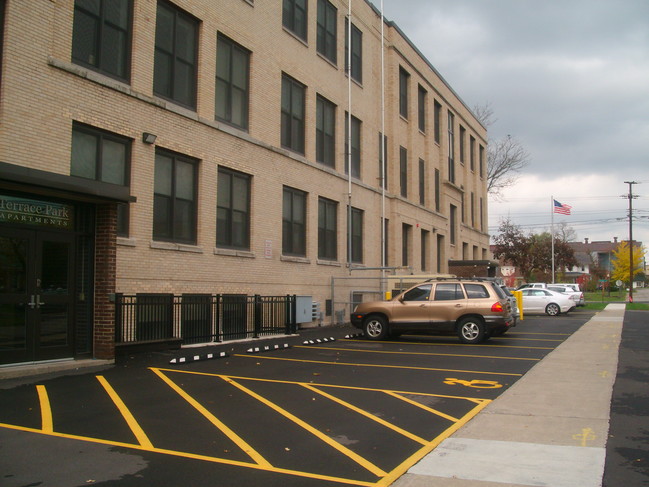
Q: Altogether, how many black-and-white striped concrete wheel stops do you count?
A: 4